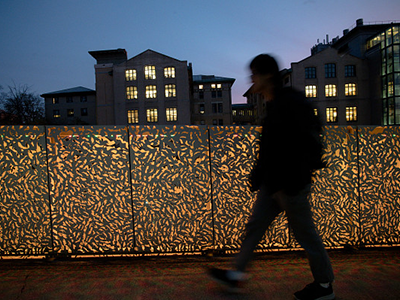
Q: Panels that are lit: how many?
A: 6